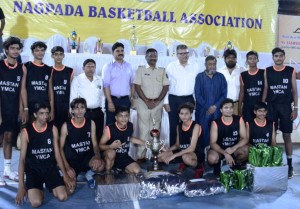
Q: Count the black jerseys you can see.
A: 11